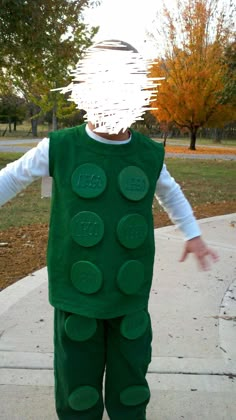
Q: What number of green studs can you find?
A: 10